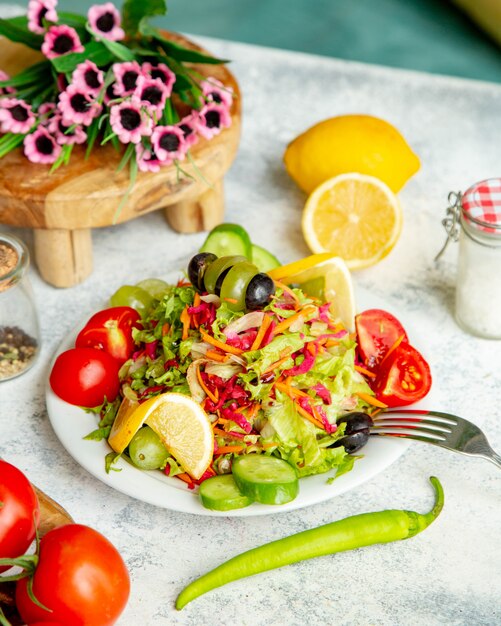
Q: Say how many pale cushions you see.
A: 0